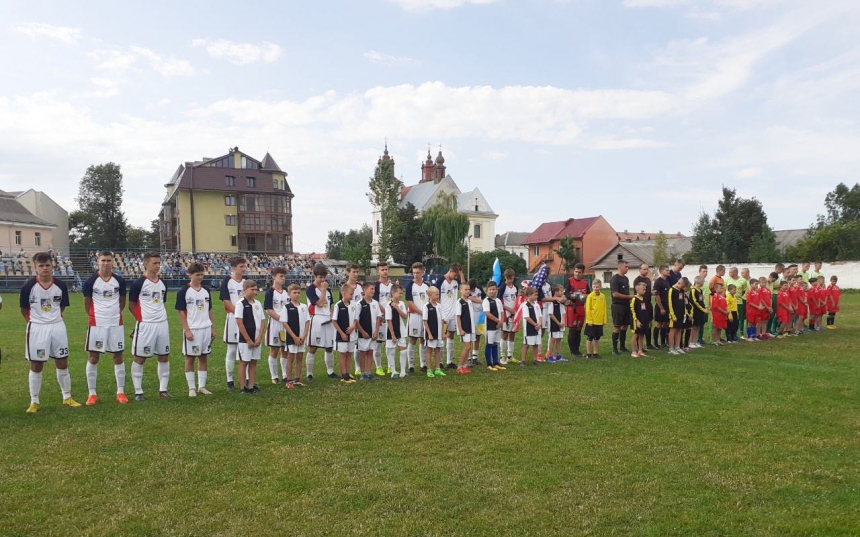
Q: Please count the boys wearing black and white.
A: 10